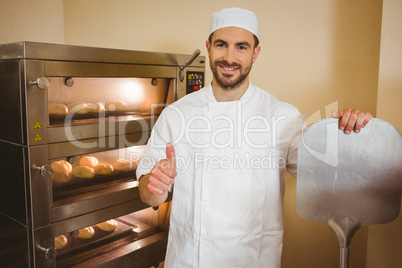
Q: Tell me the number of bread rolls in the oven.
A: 13